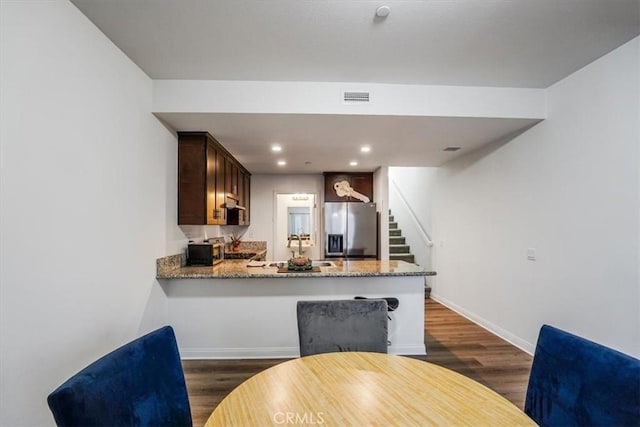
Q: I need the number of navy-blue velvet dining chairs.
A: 2